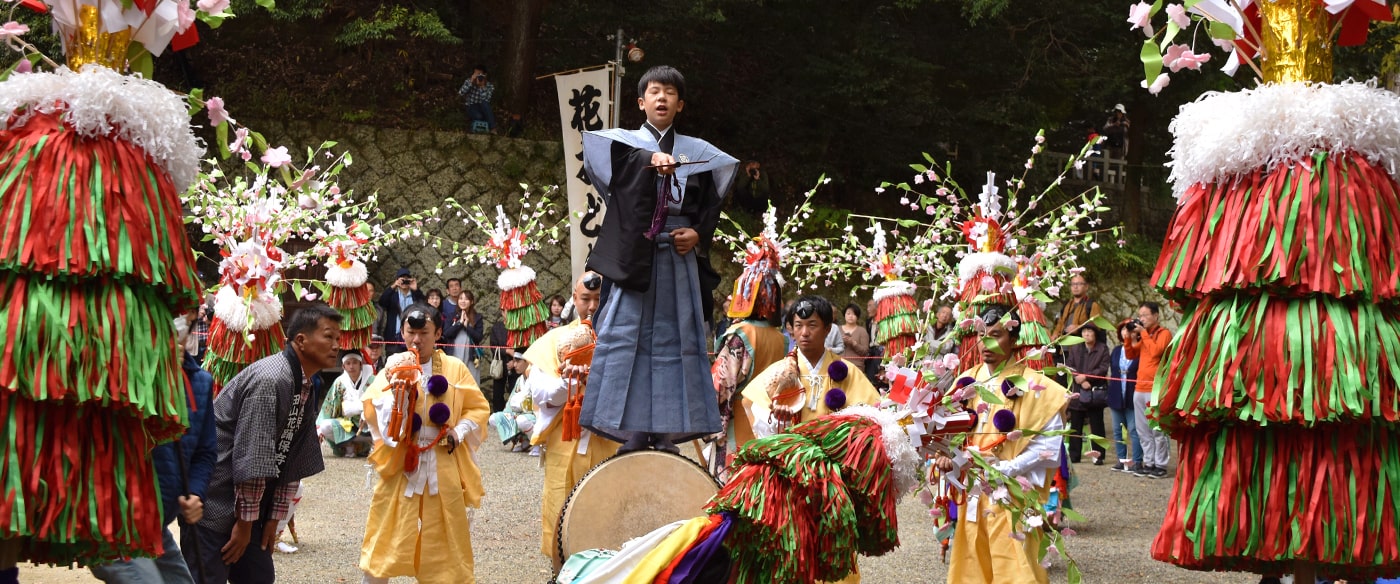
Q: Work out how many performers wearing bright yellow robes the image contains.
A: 4